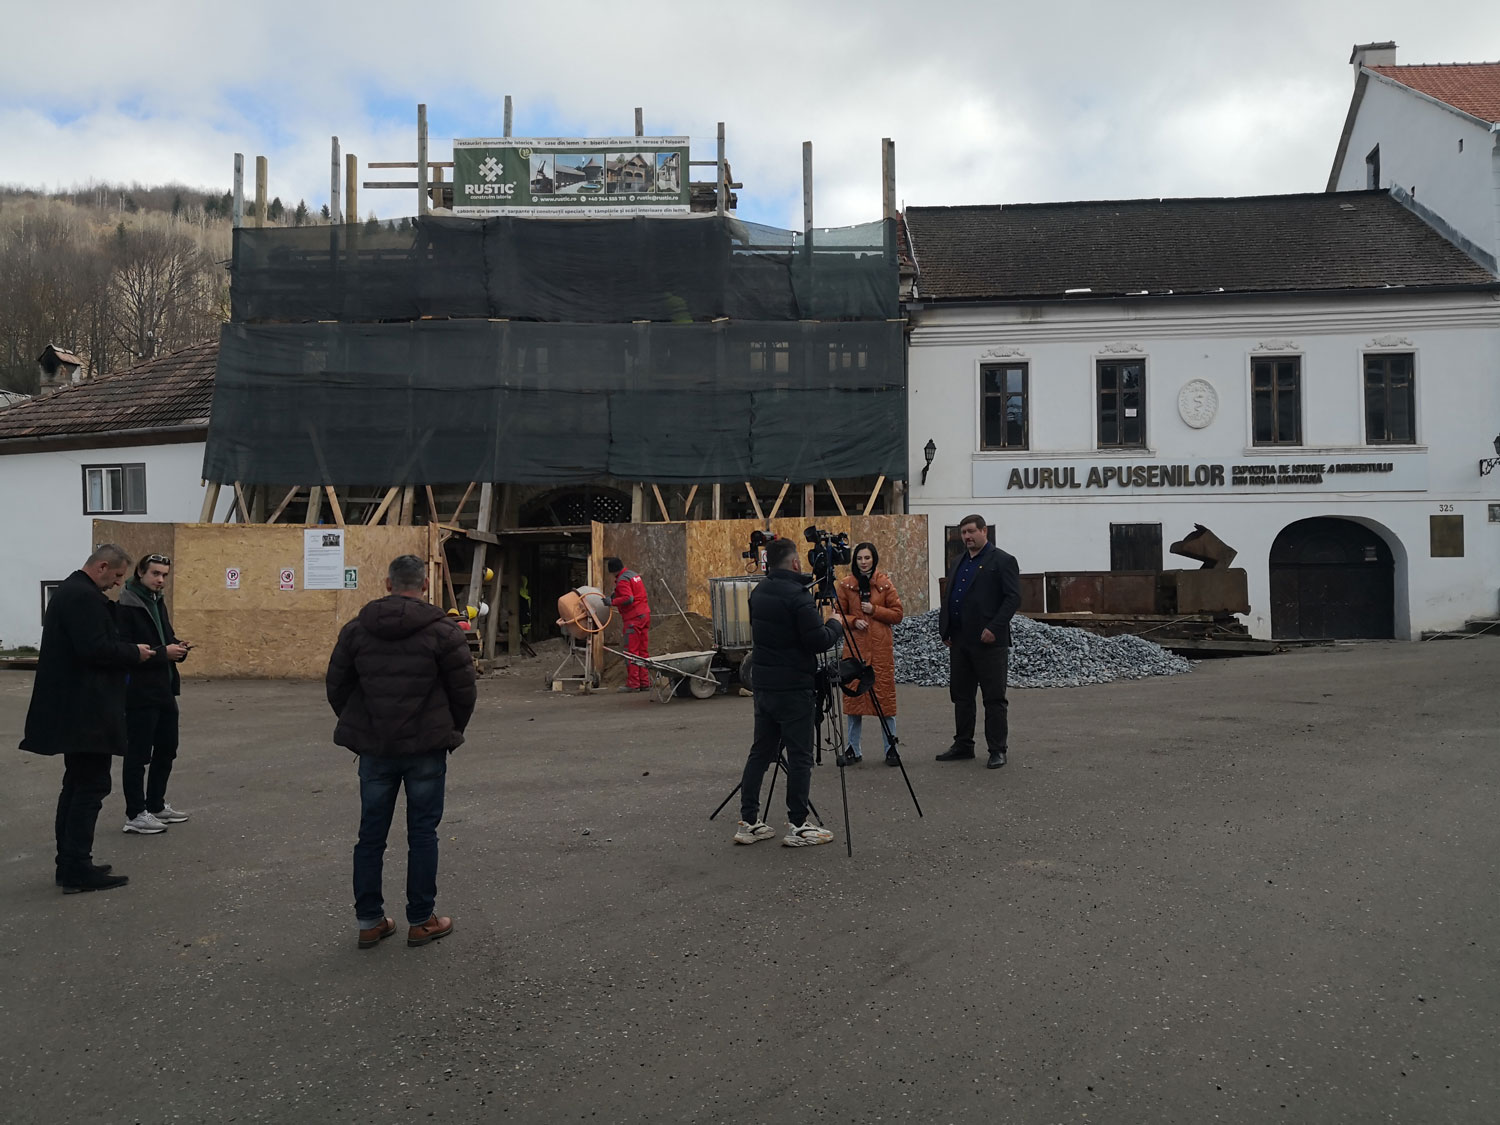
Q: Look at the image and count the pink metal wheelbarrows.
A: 0